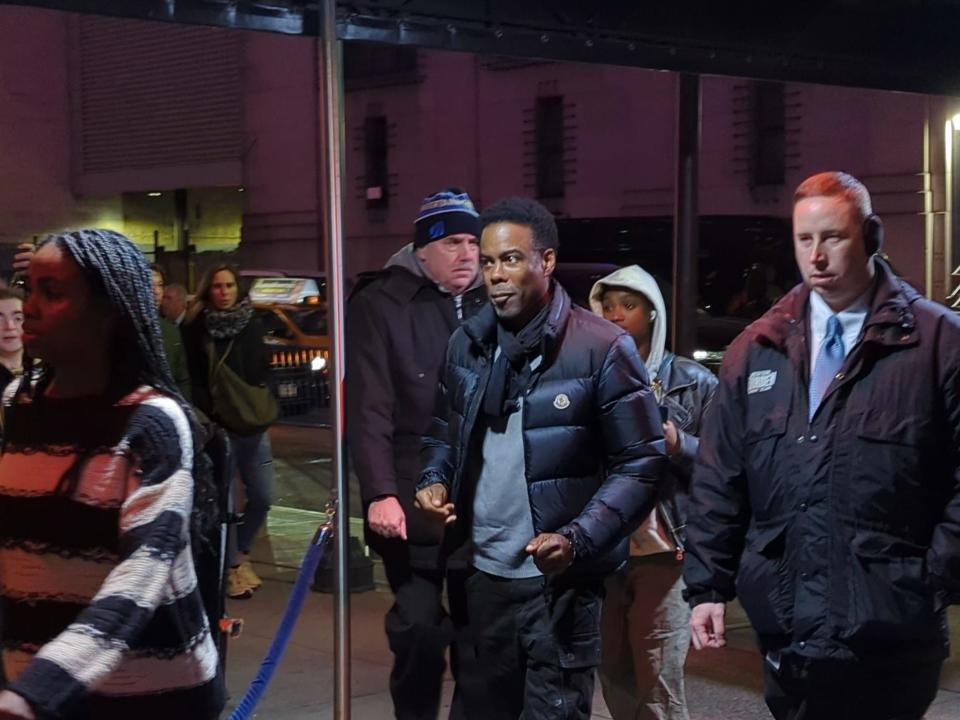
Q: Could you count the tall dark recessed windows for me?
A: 3